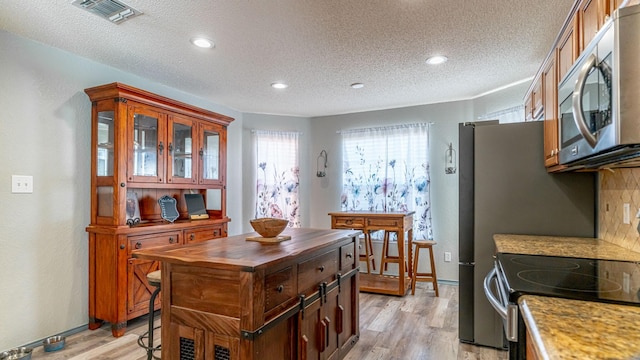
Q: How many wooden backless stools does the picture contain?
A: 3